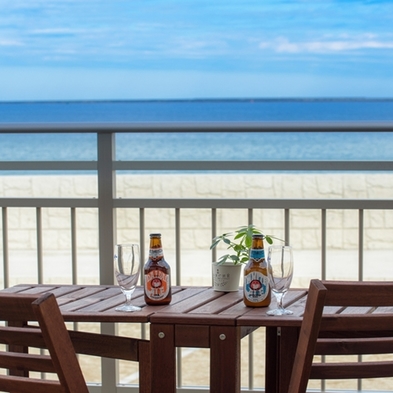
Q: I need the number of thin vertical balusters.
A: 10